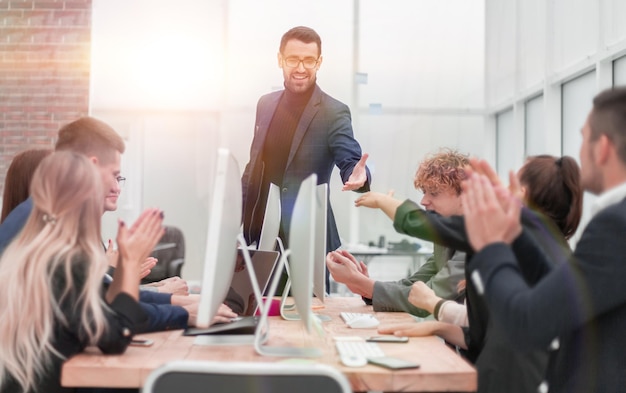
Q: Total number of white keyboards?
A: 2